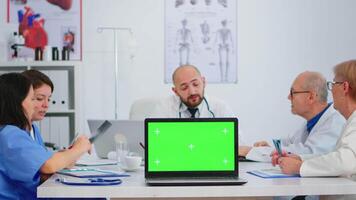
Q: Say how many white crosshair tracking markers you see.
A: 5